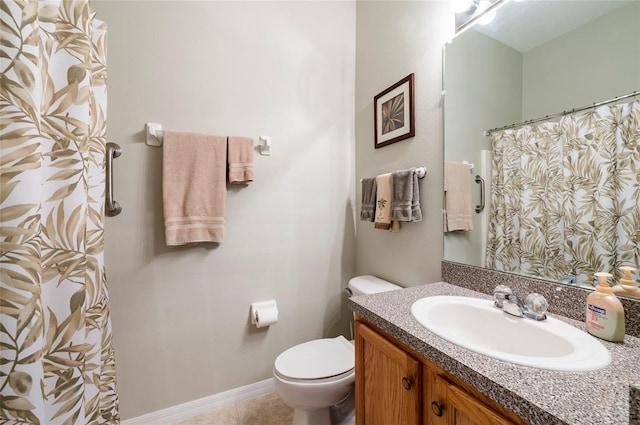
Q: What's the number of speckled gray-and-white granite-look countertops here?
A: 1